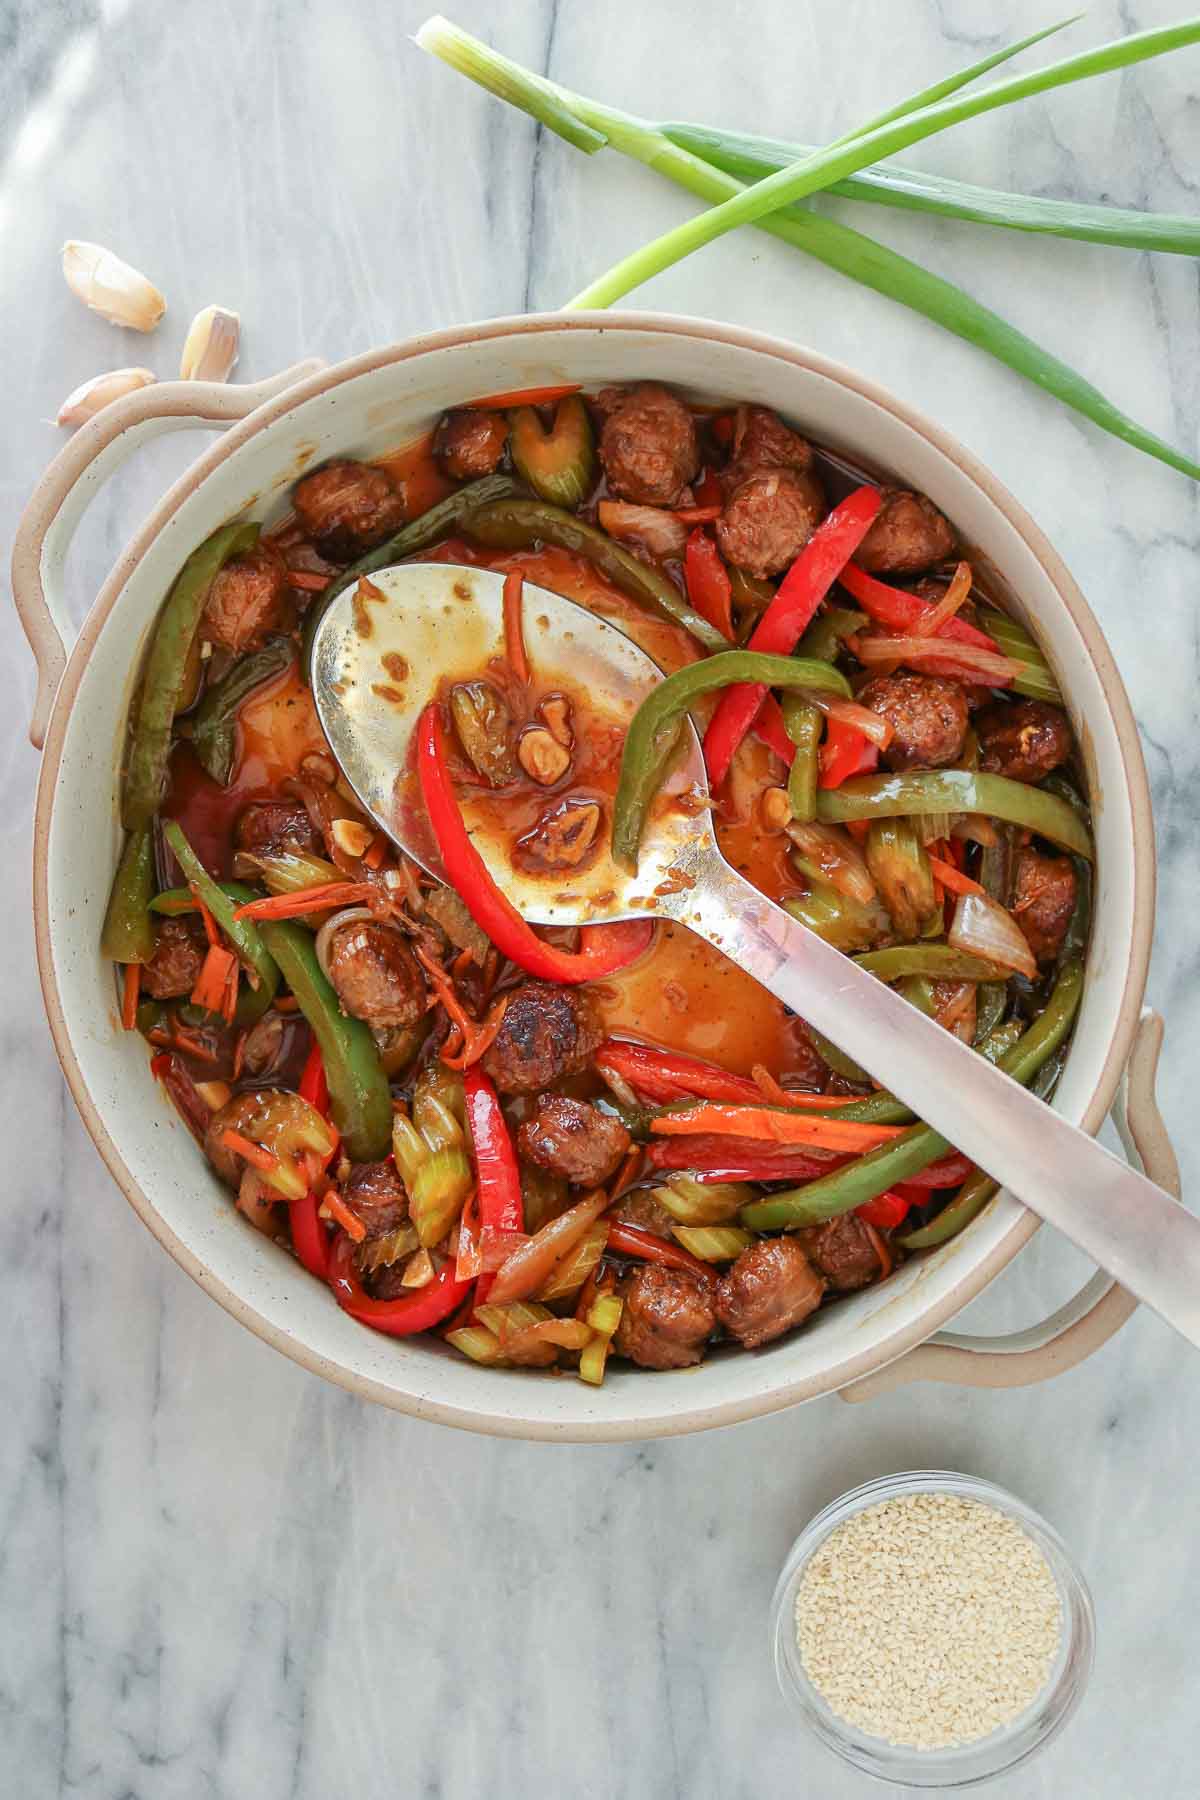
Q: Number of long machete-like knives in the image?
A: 0